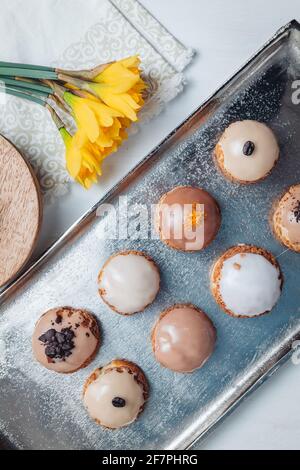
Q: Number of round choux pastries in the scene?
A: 8